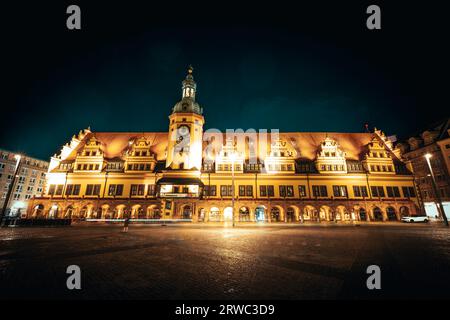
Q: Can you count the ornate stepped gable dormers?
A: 6